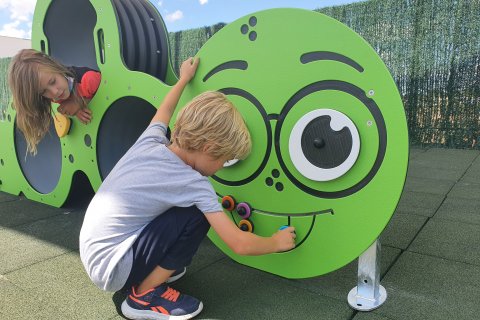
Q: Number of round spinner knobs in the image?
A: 4